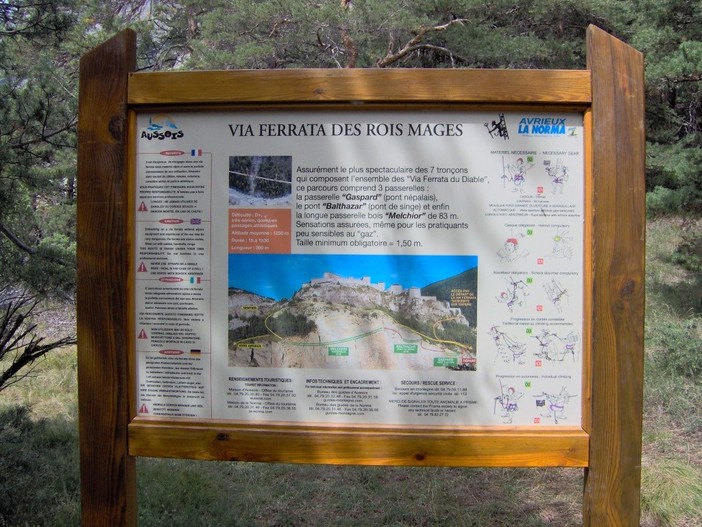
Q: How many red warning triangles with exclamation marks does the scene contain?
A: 4